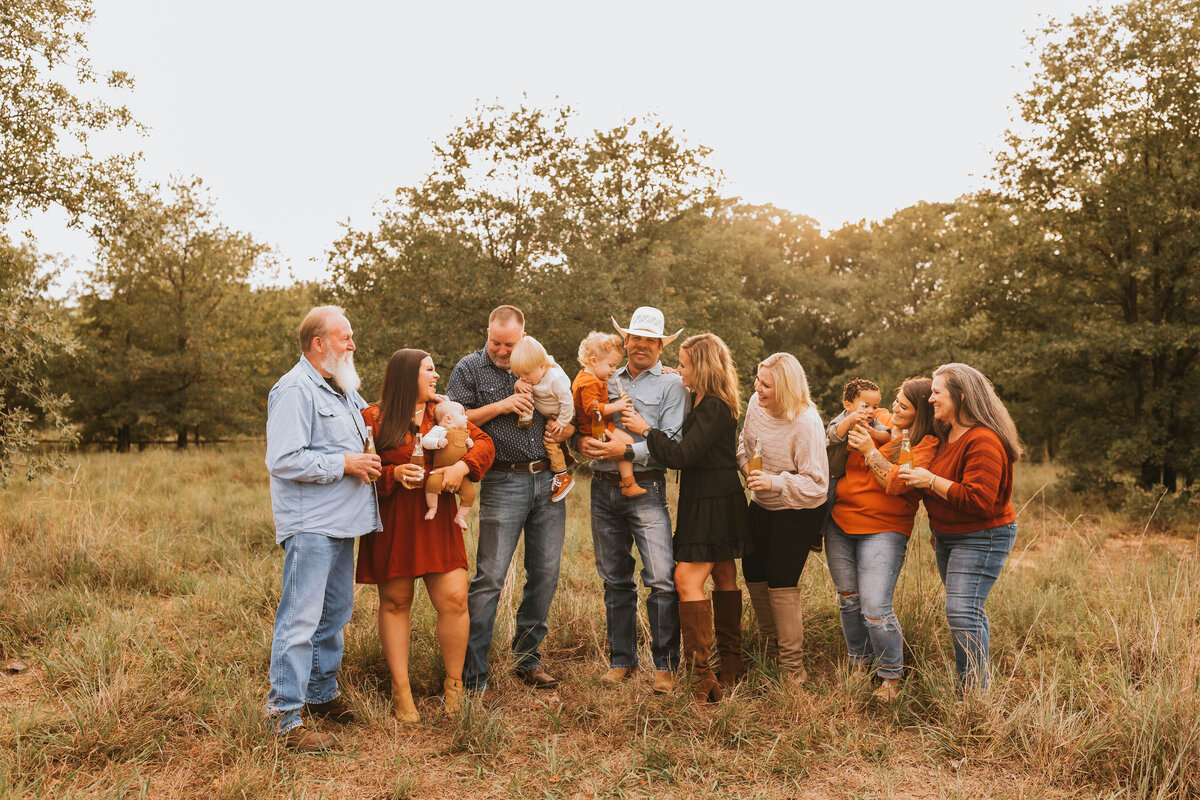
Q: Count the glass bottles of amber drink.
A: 8